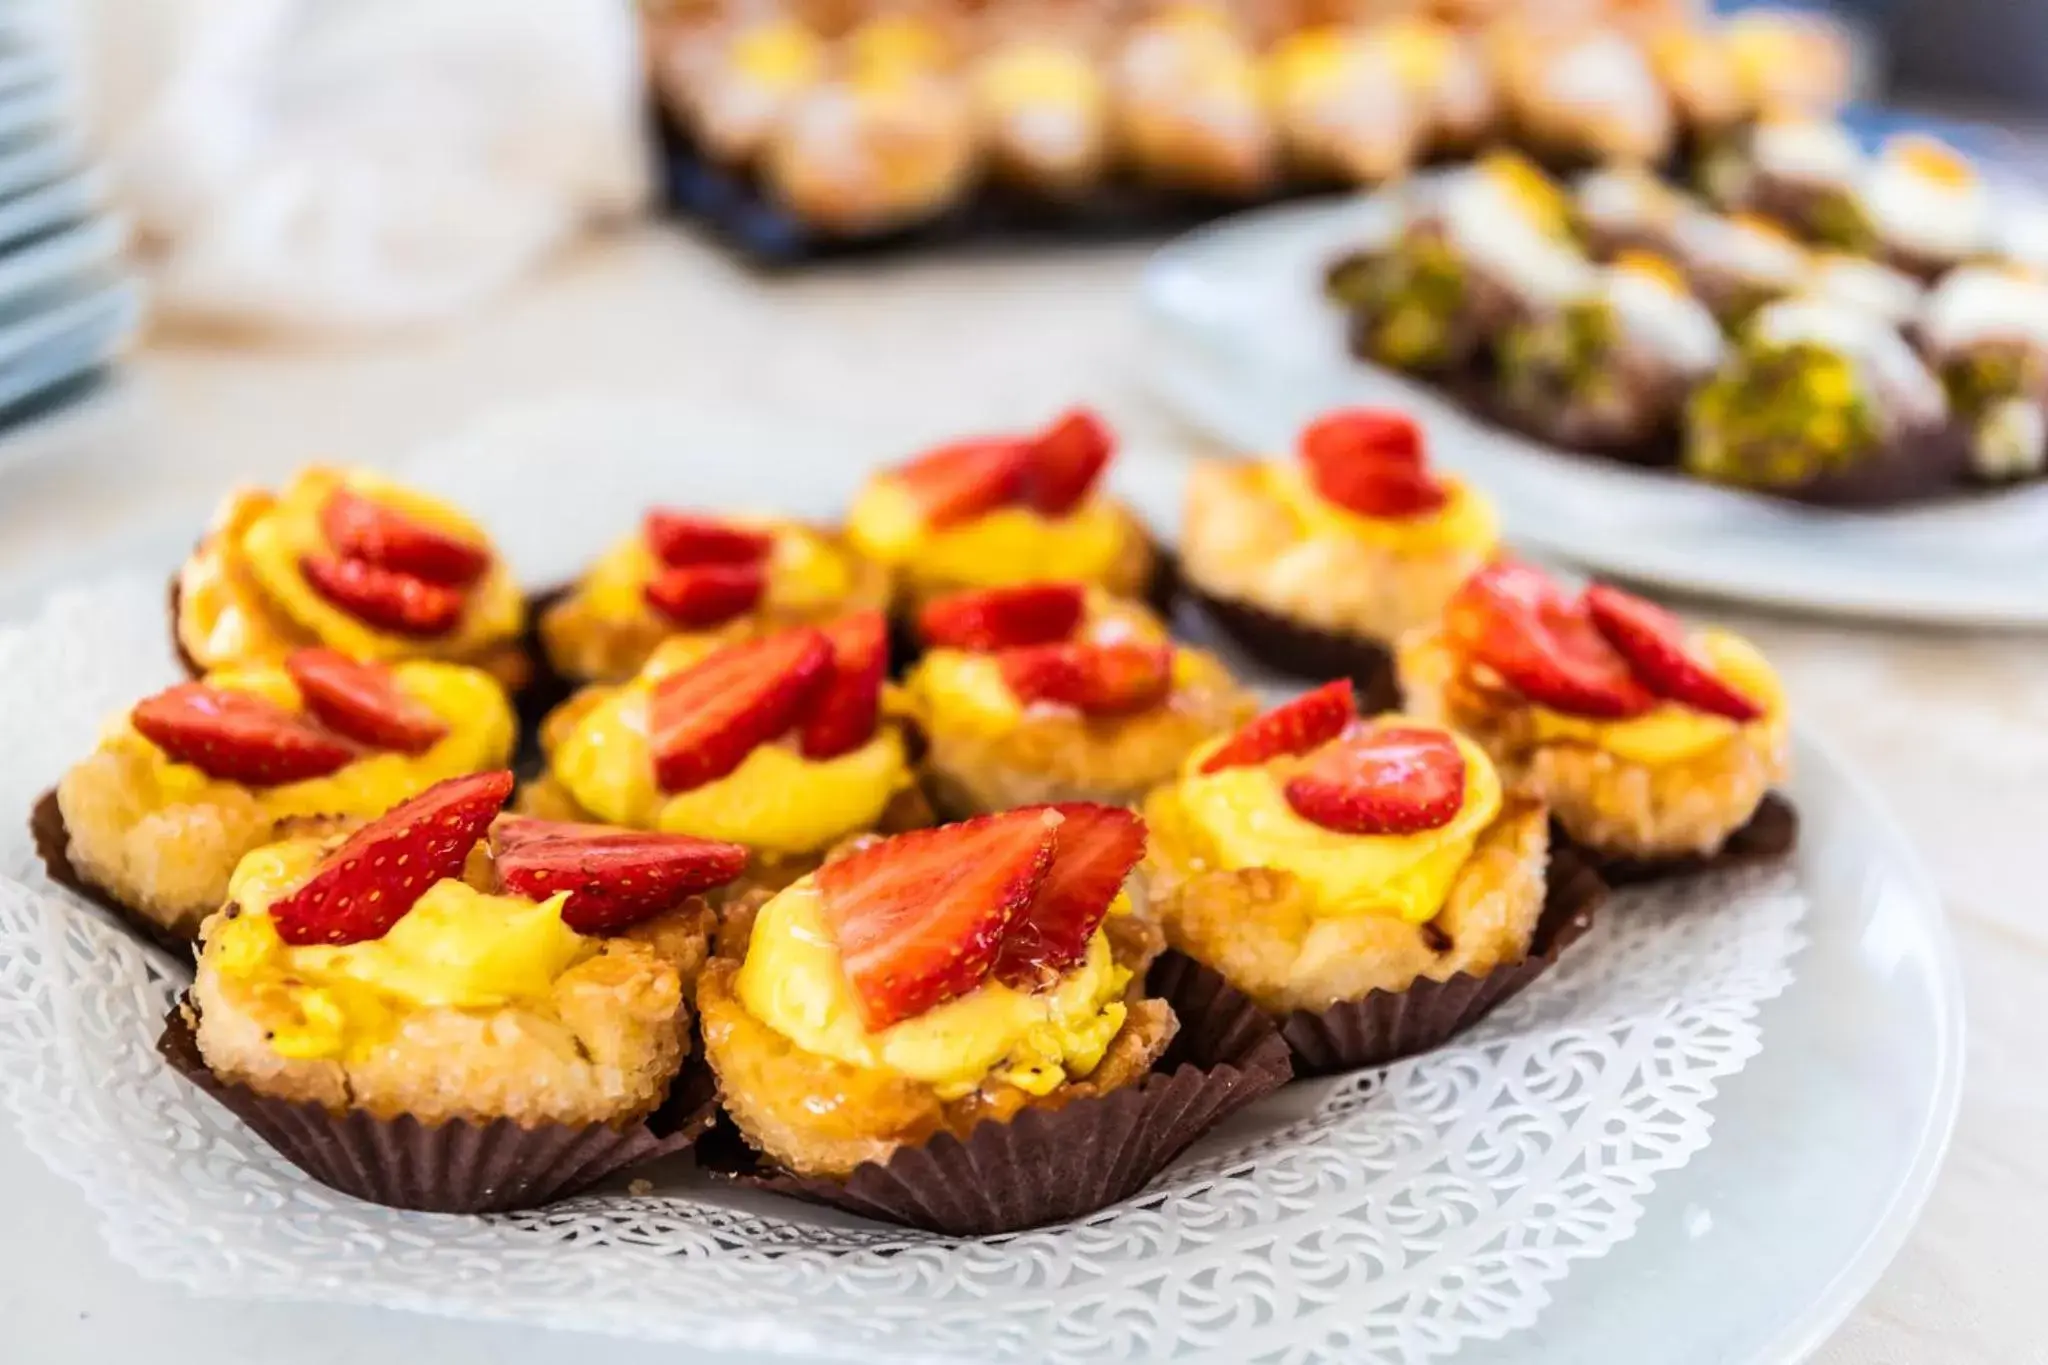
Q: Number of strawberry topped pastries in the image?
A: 11